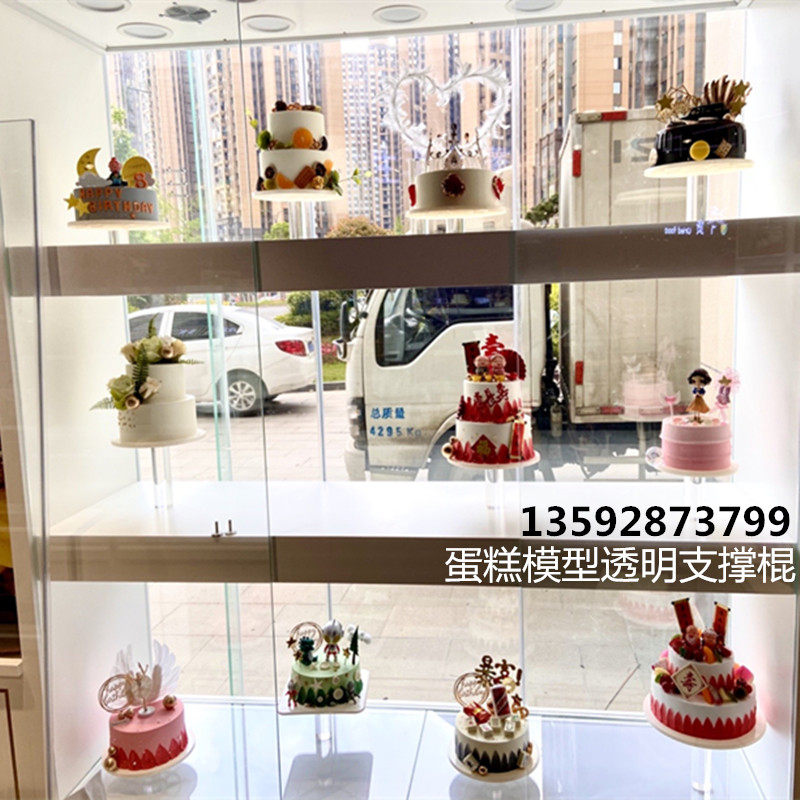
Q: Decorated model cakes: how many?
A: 11